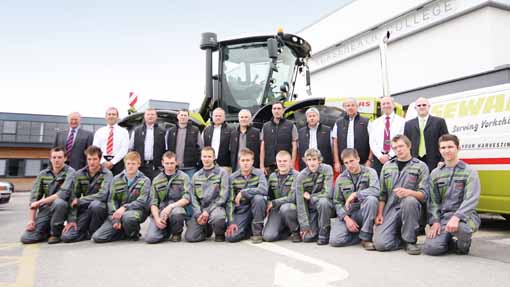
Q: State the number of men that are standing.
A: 11